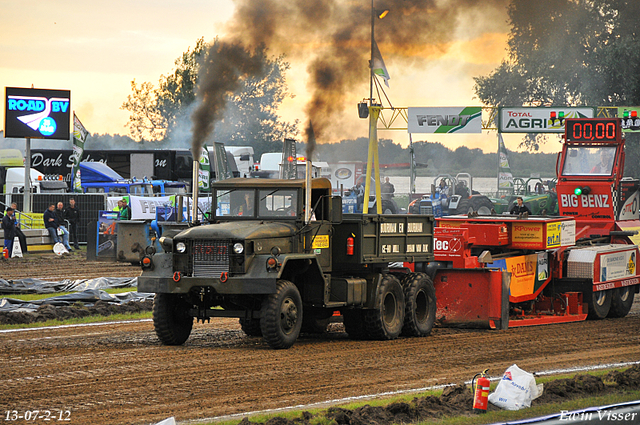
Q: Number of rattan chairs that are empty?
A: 0